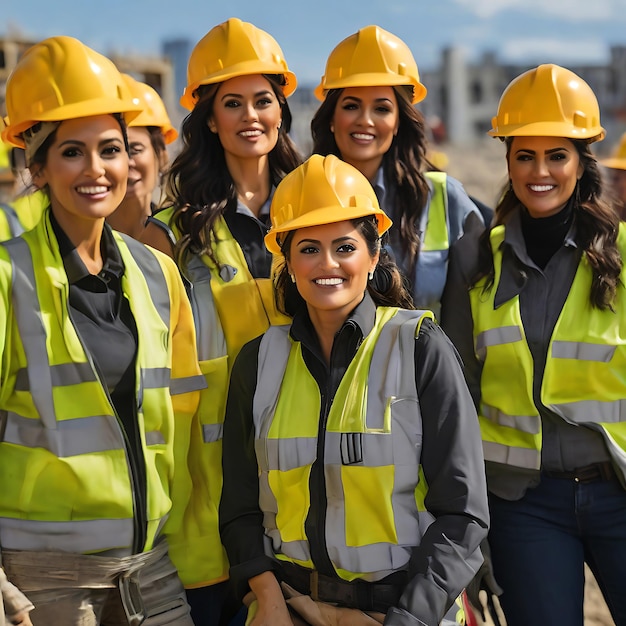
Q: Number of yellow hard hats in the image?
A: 7